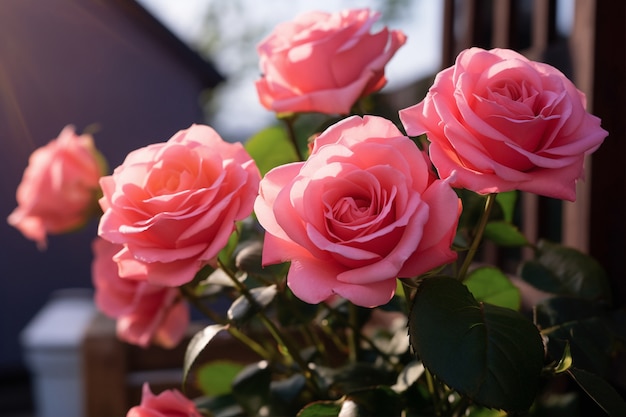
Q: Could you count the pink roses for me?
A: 7